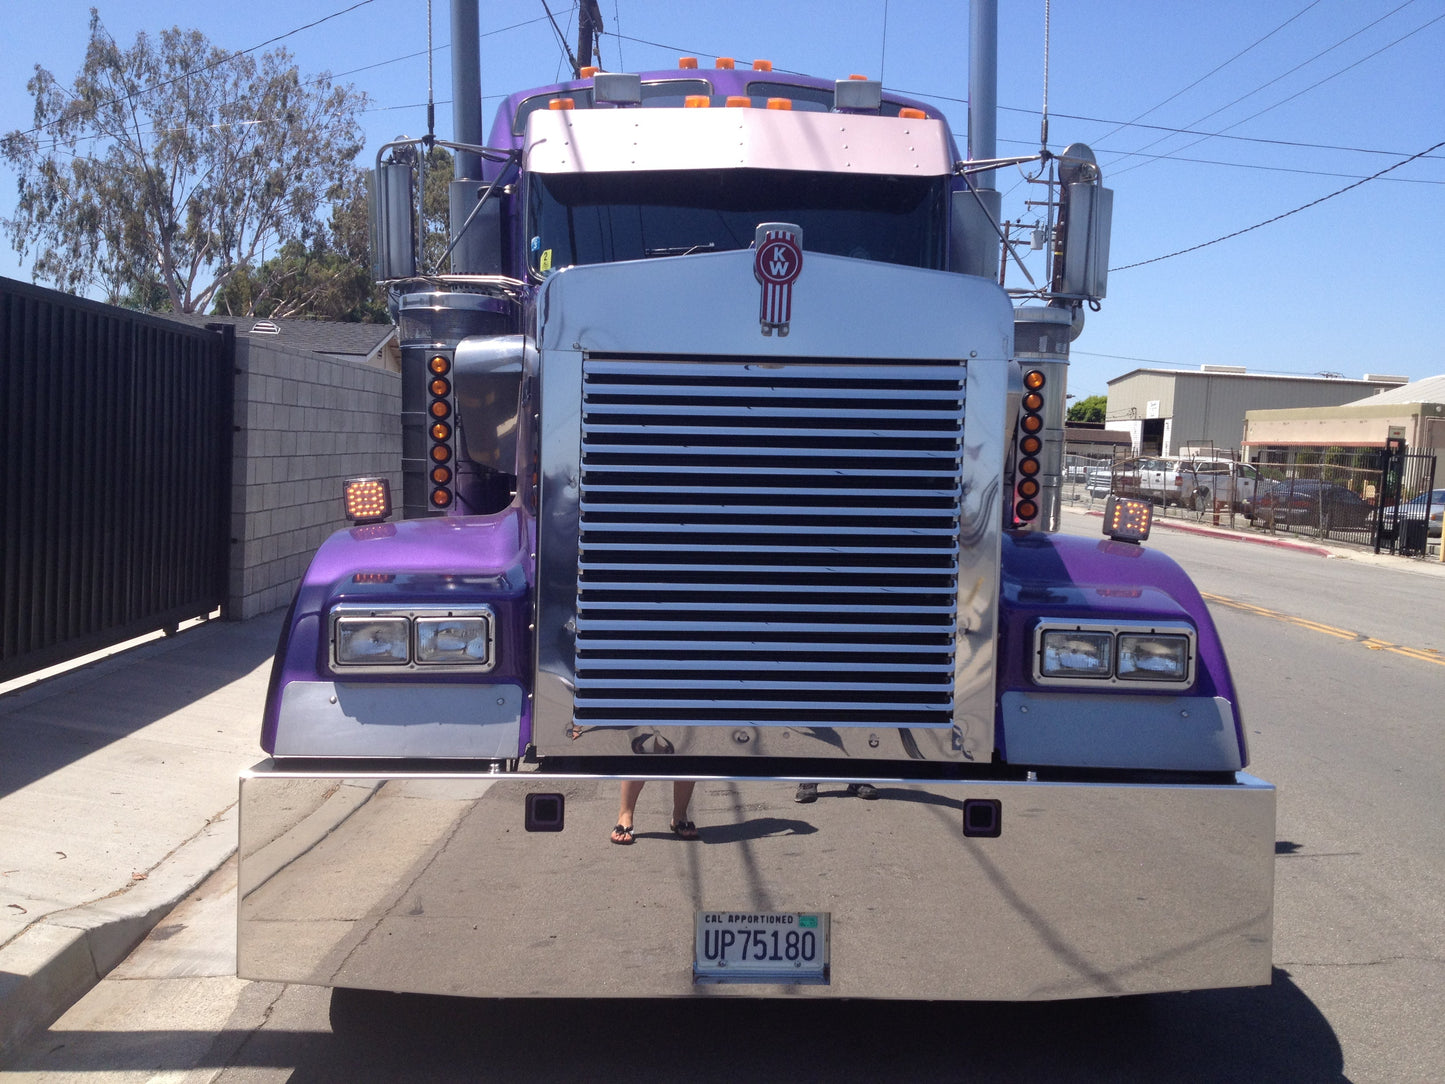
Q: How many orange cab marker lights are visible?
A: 10